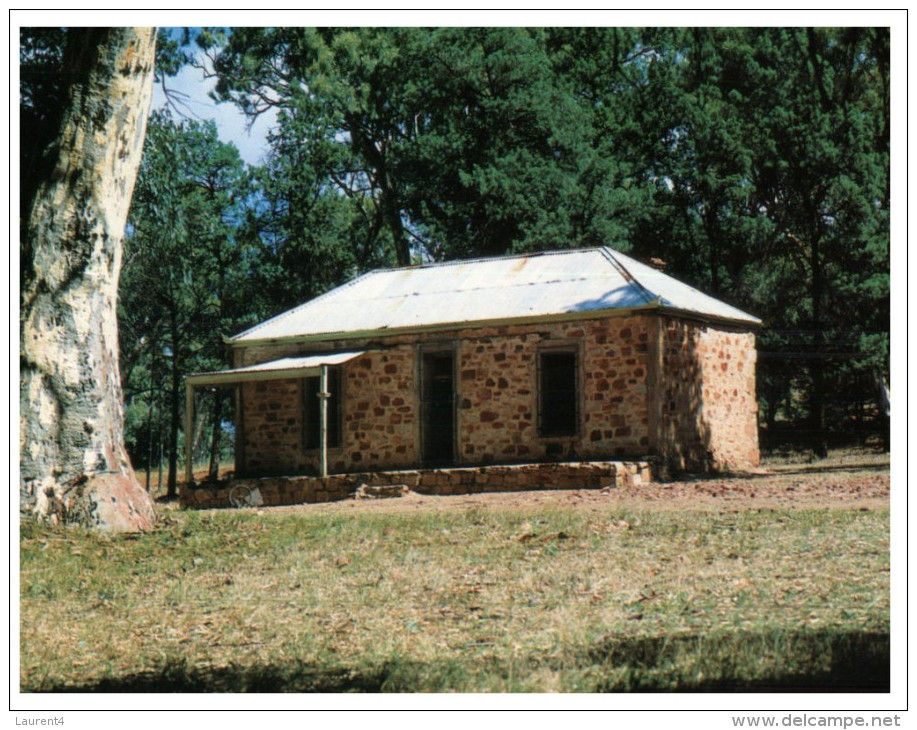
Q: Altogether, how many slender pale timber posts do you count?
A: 2